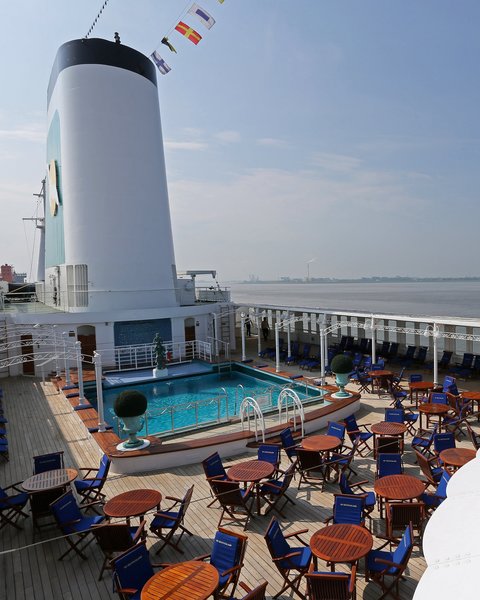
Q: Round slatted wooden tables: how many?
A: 13